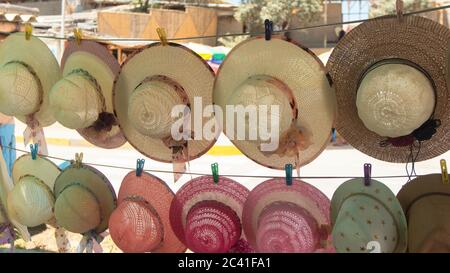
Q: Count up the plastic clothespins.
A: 12